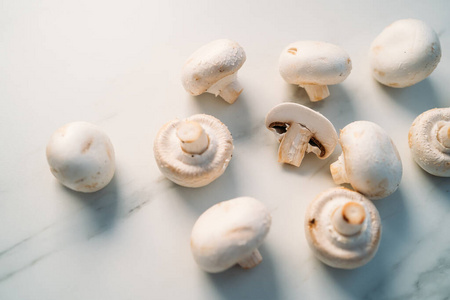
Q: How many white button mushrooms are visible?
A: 10